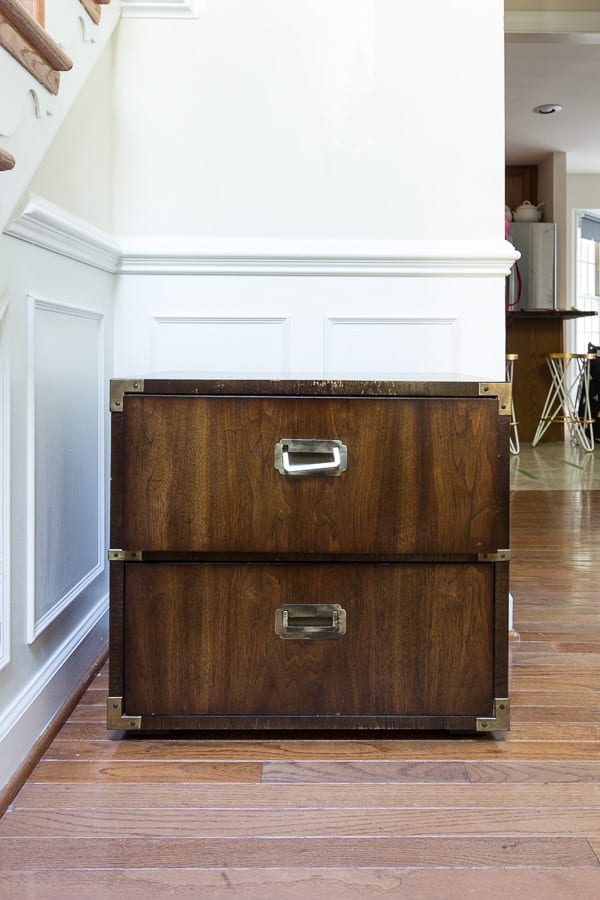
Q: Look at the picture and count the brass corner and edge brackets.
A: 6